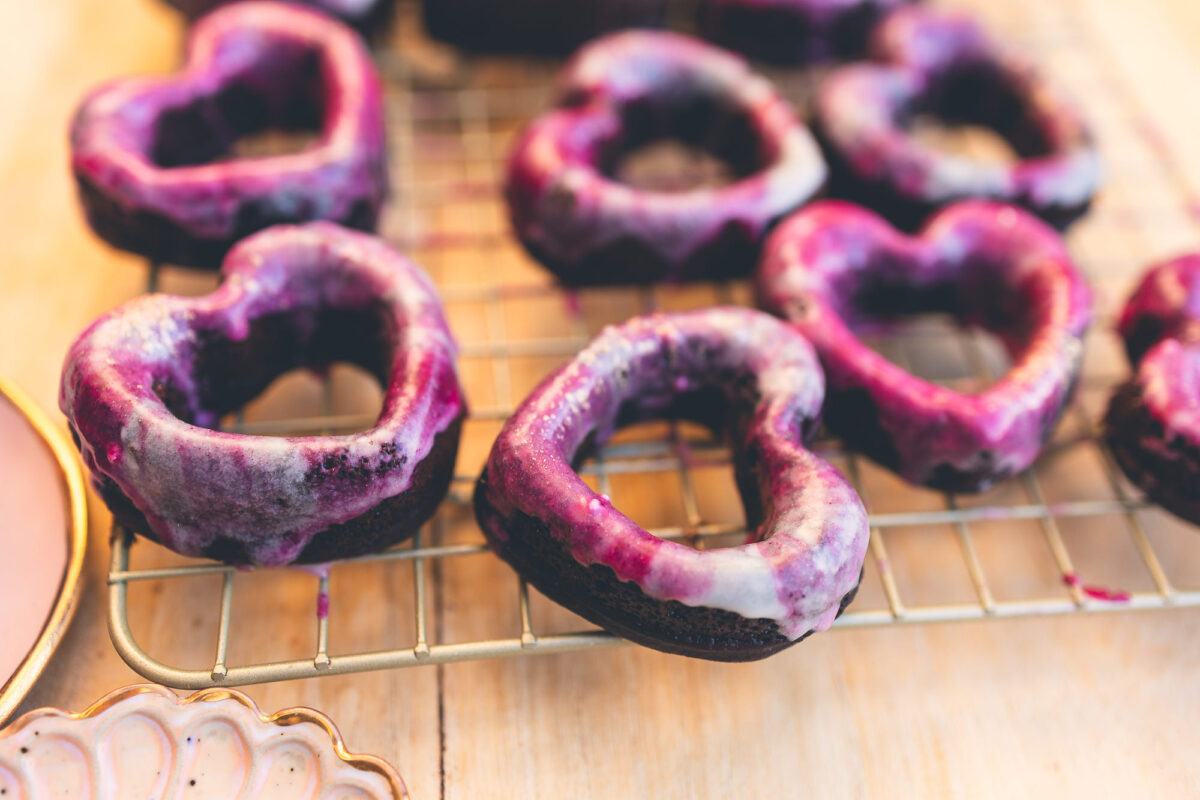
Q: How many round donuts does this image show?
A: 0